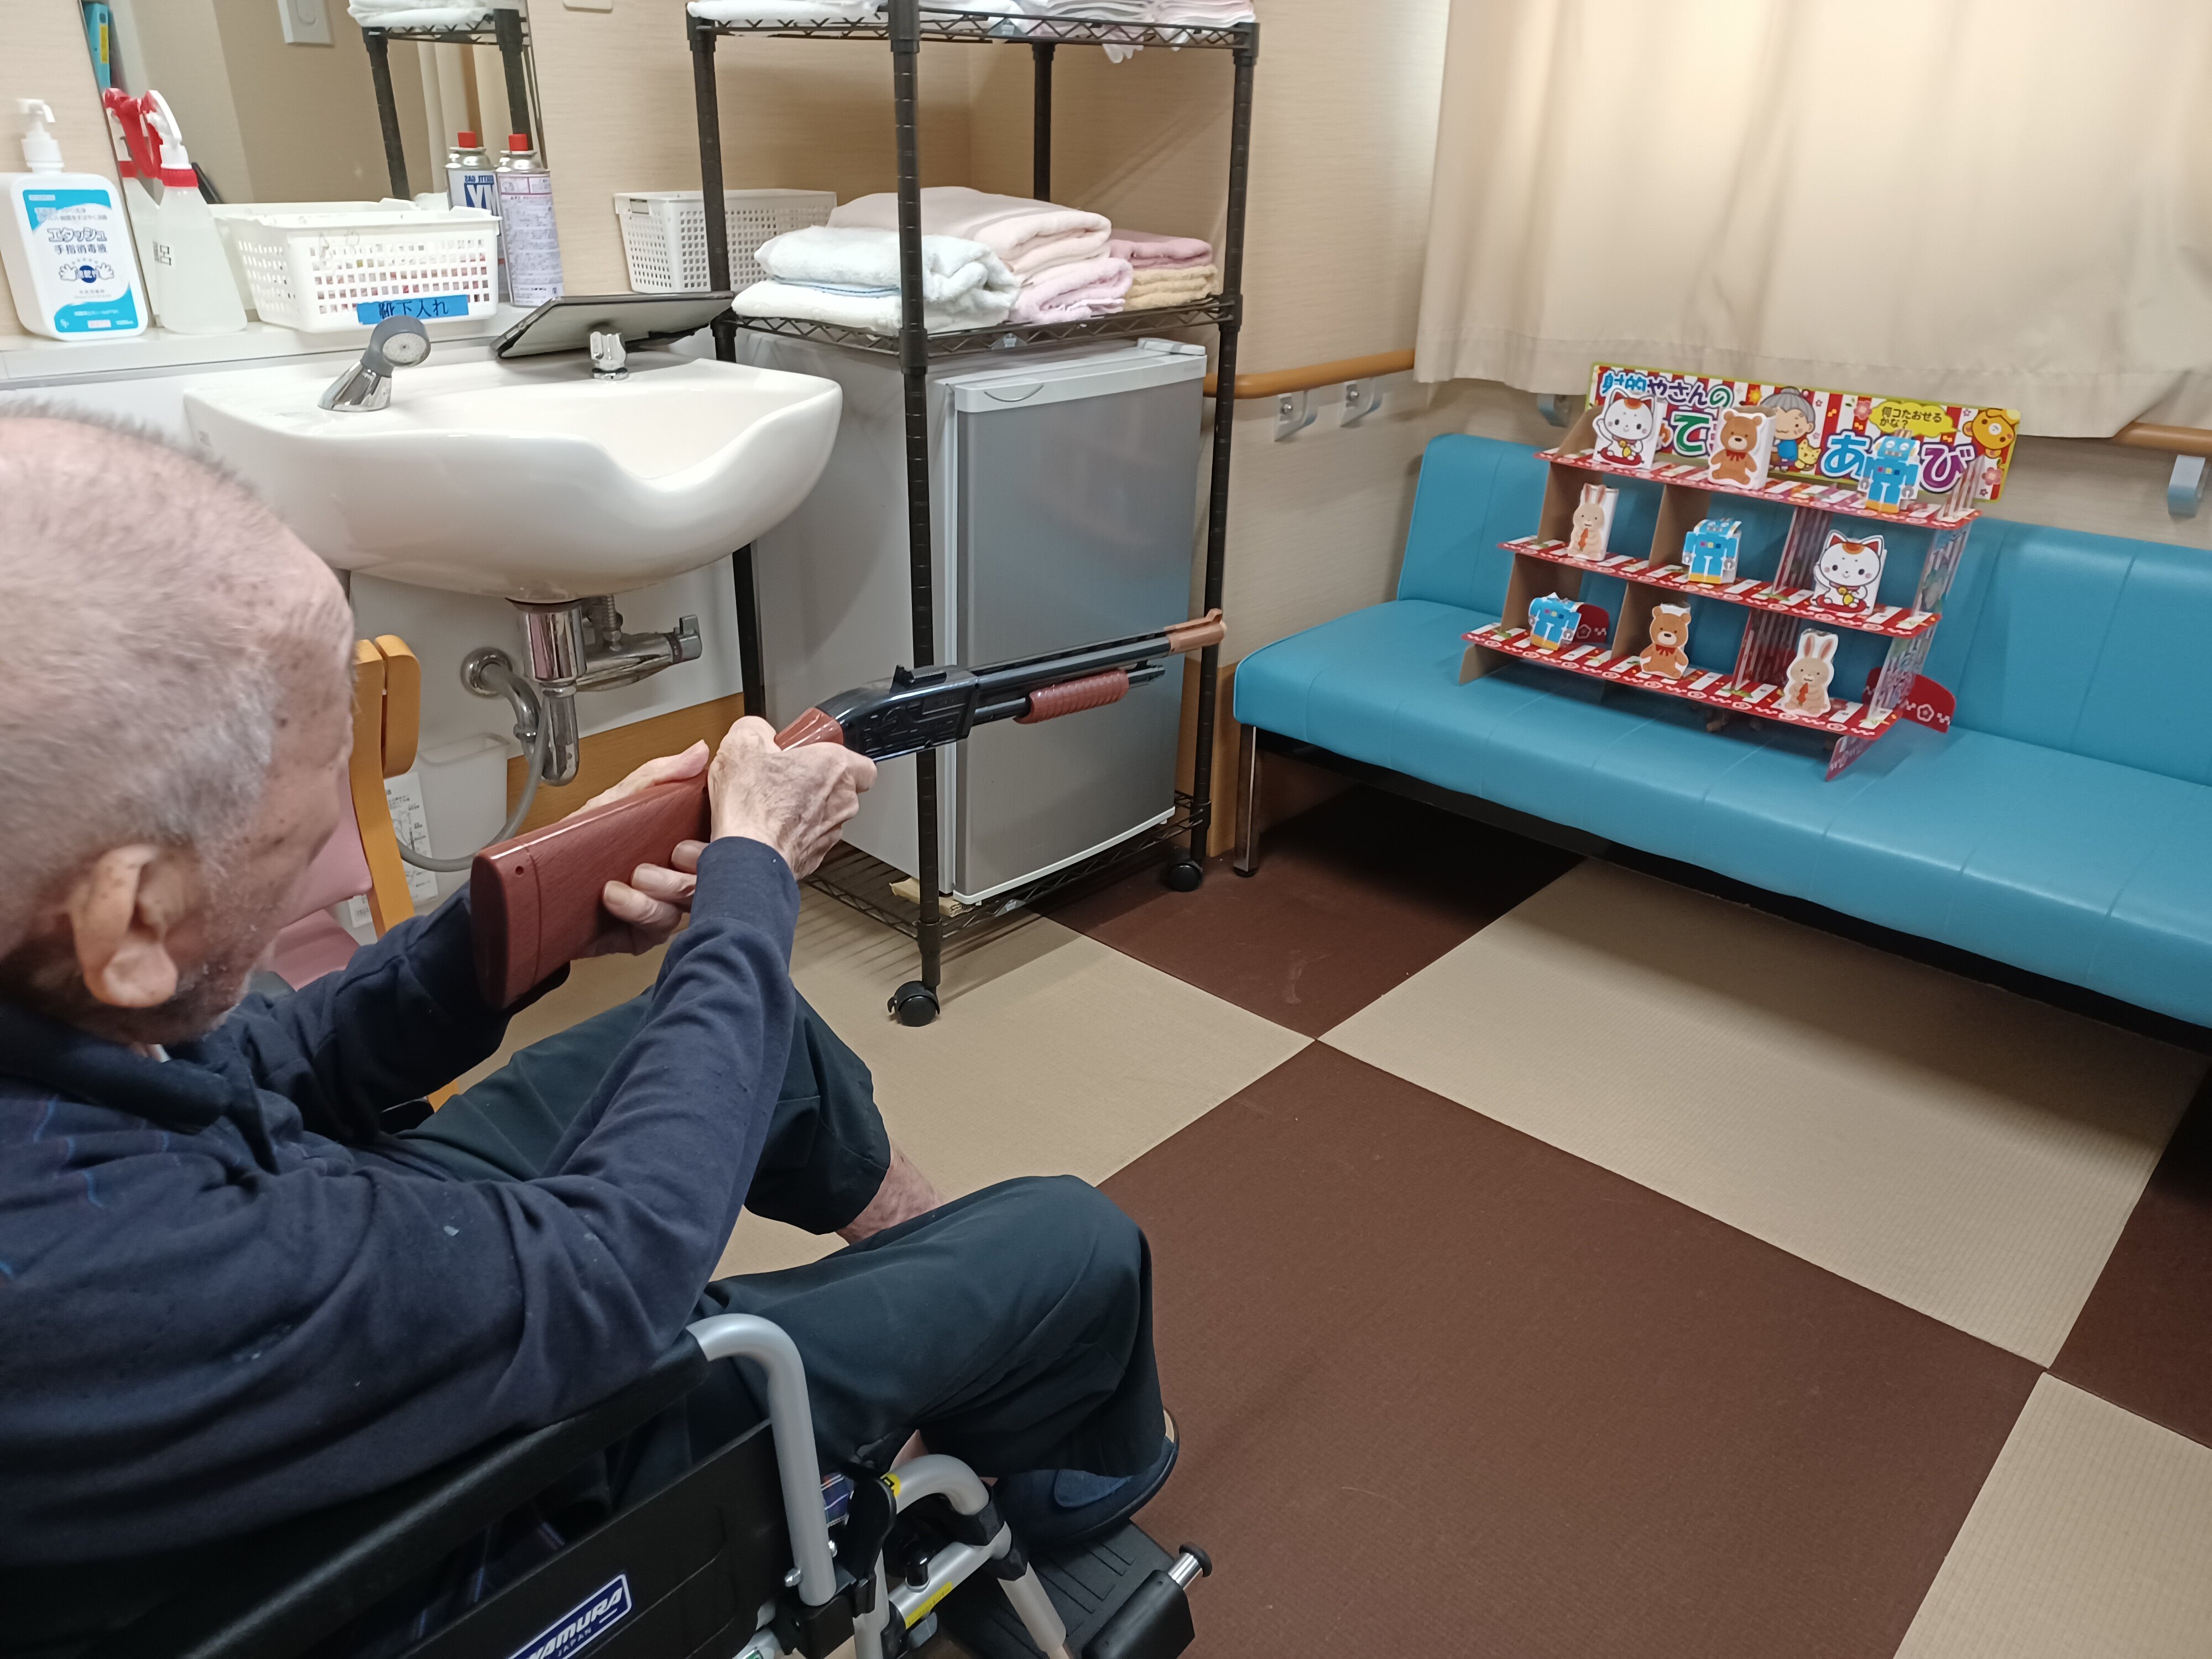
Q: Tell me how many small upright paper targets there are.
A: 9